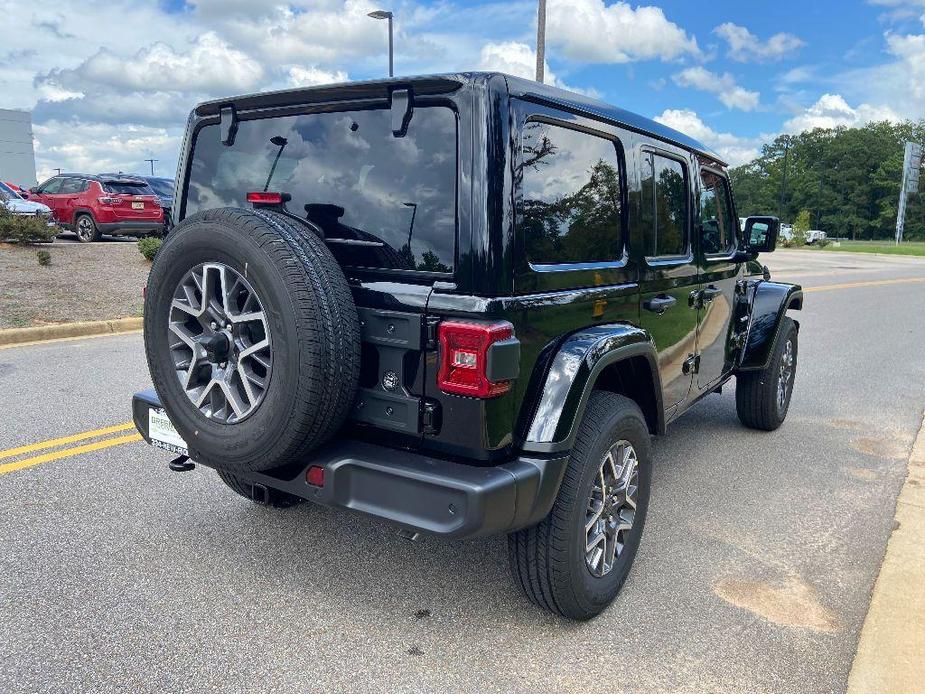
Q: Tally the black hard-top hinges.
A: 2